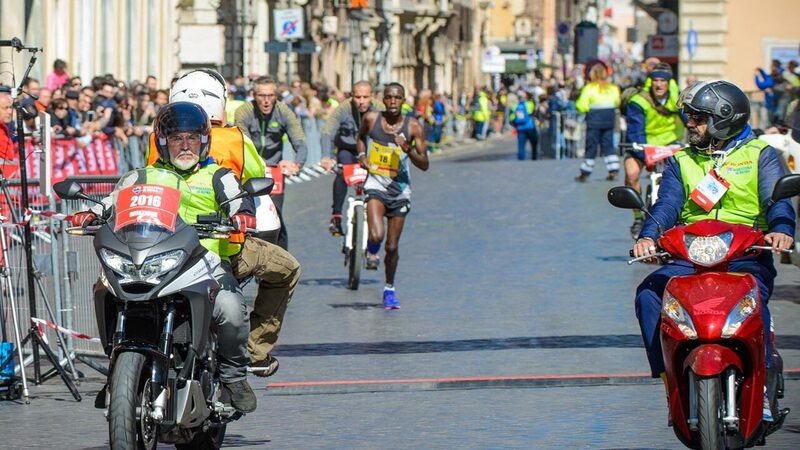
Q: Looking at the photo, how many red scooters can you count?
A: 1